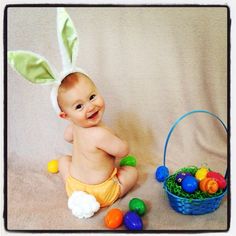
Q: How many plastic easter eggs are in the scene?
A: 11